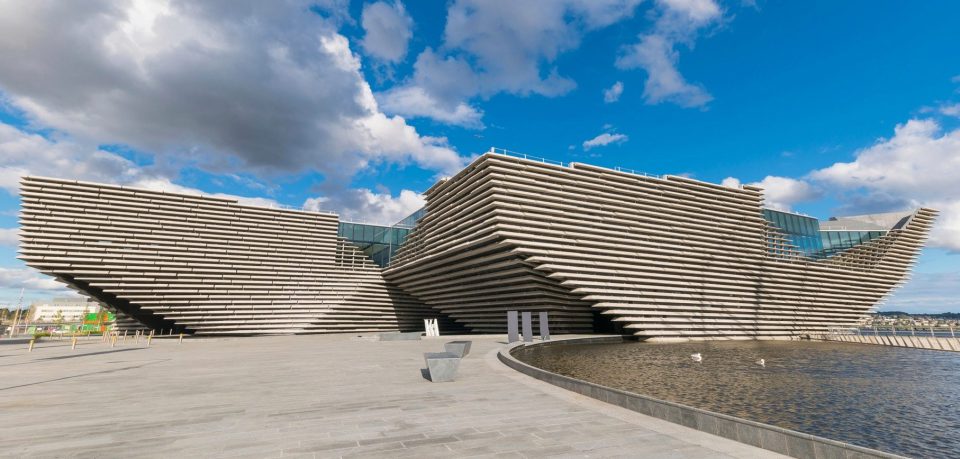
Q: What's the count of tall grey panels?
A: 3